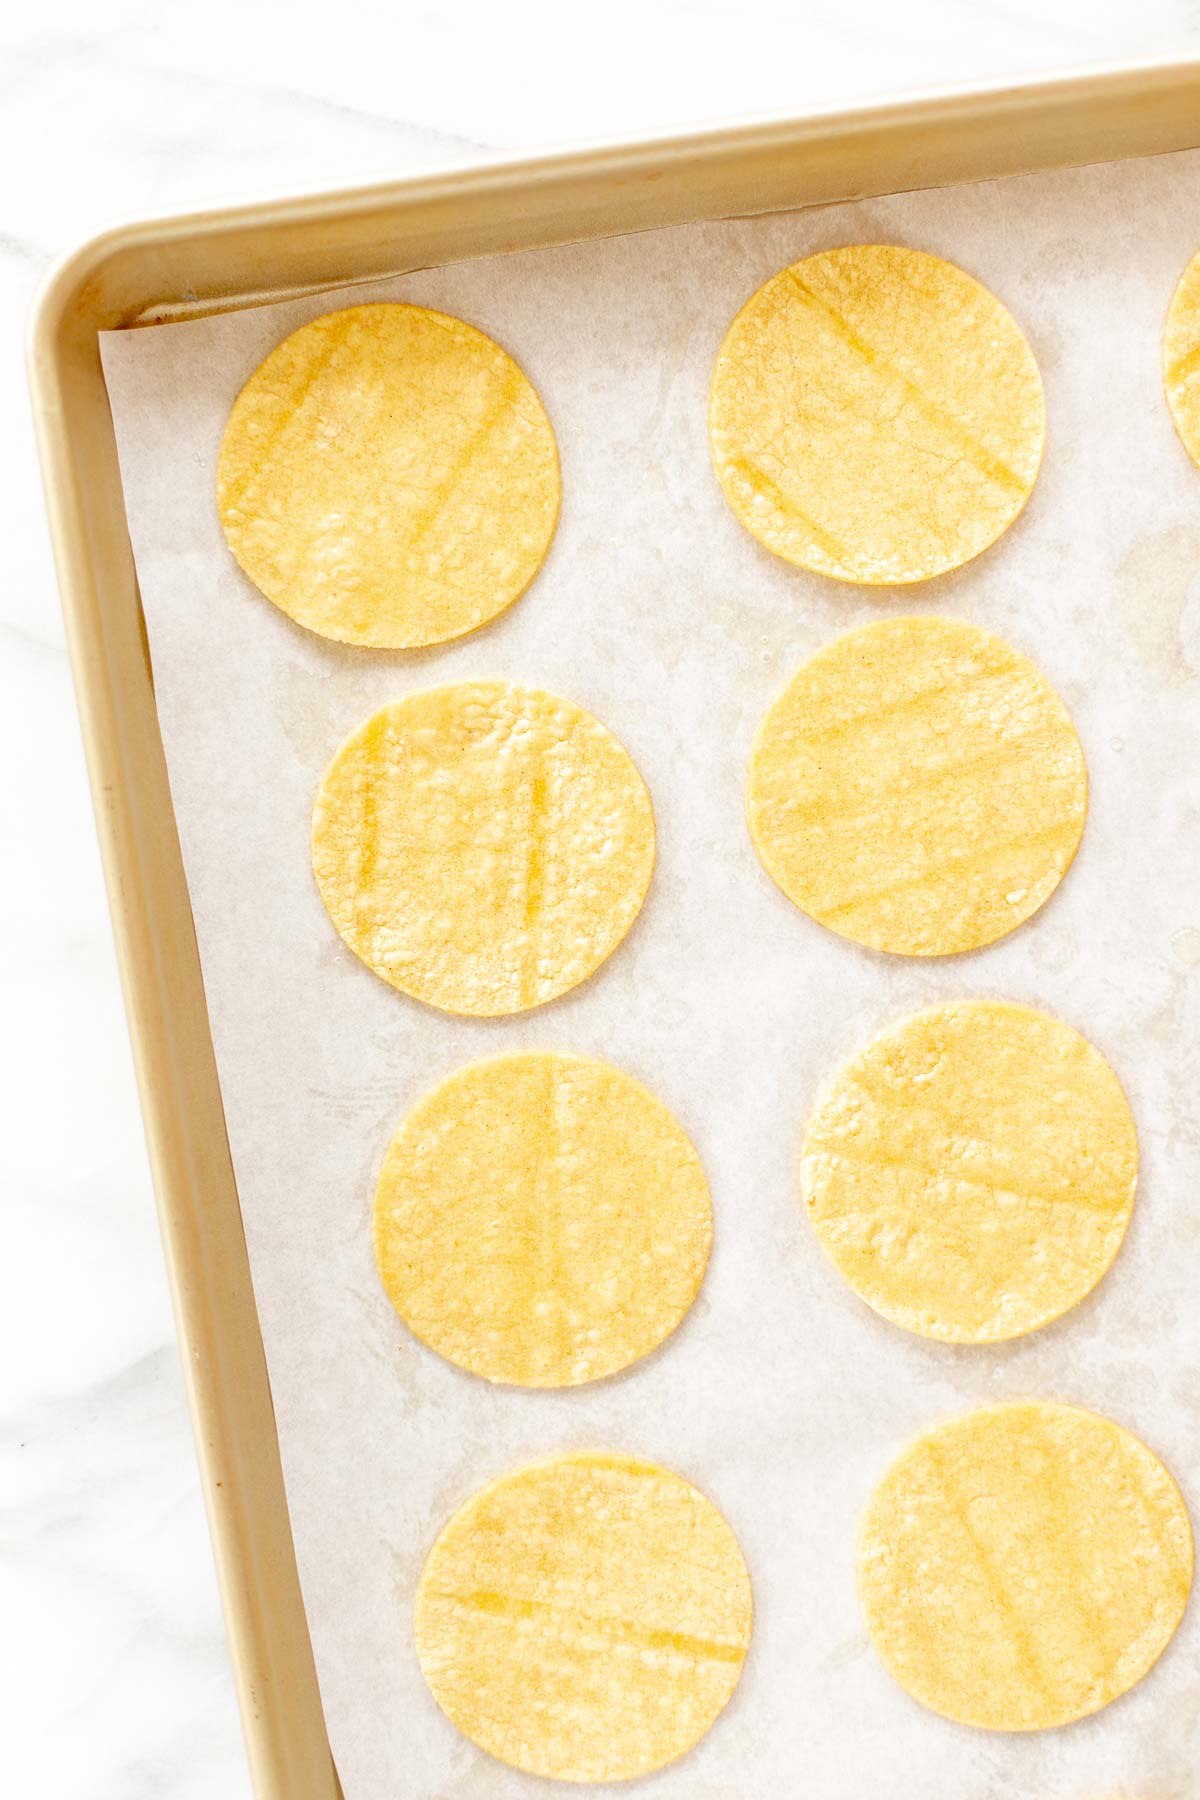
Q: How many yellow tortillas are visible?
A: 9